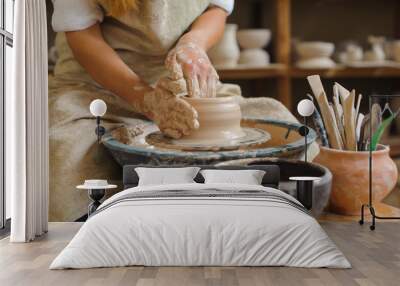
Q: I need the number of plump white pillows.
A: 2